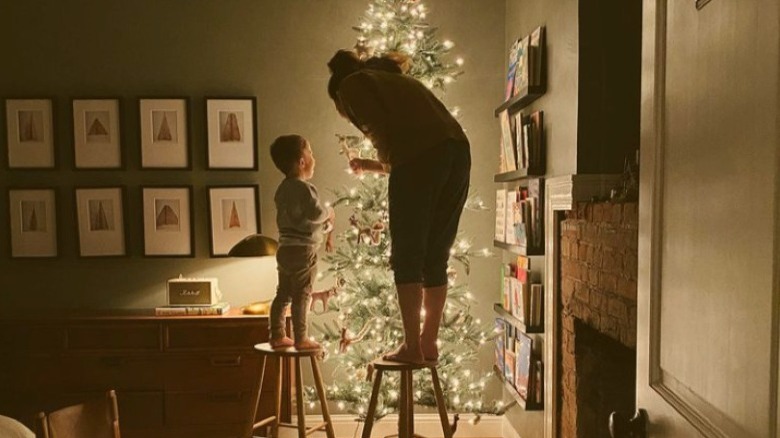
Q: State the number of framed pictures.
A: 8